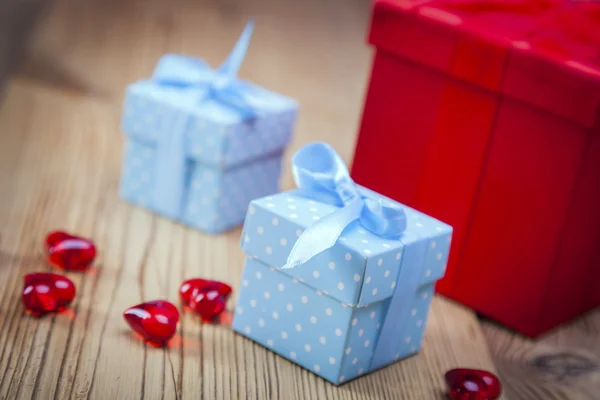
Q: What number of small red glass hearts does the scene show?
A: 5